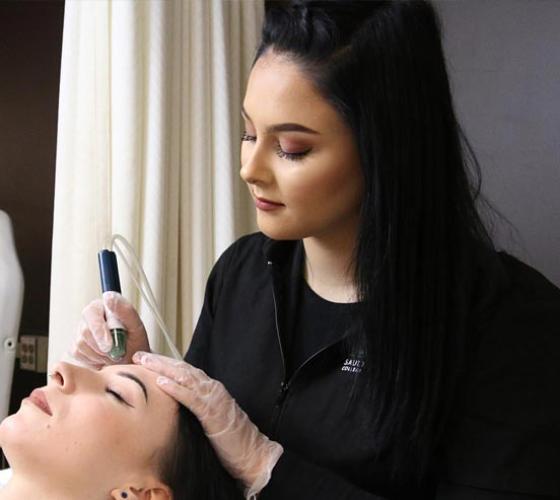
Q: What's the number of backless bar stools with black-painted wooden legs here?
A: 0